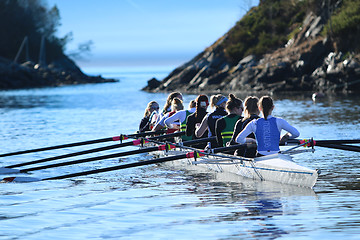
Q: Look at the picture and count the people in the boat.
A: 9